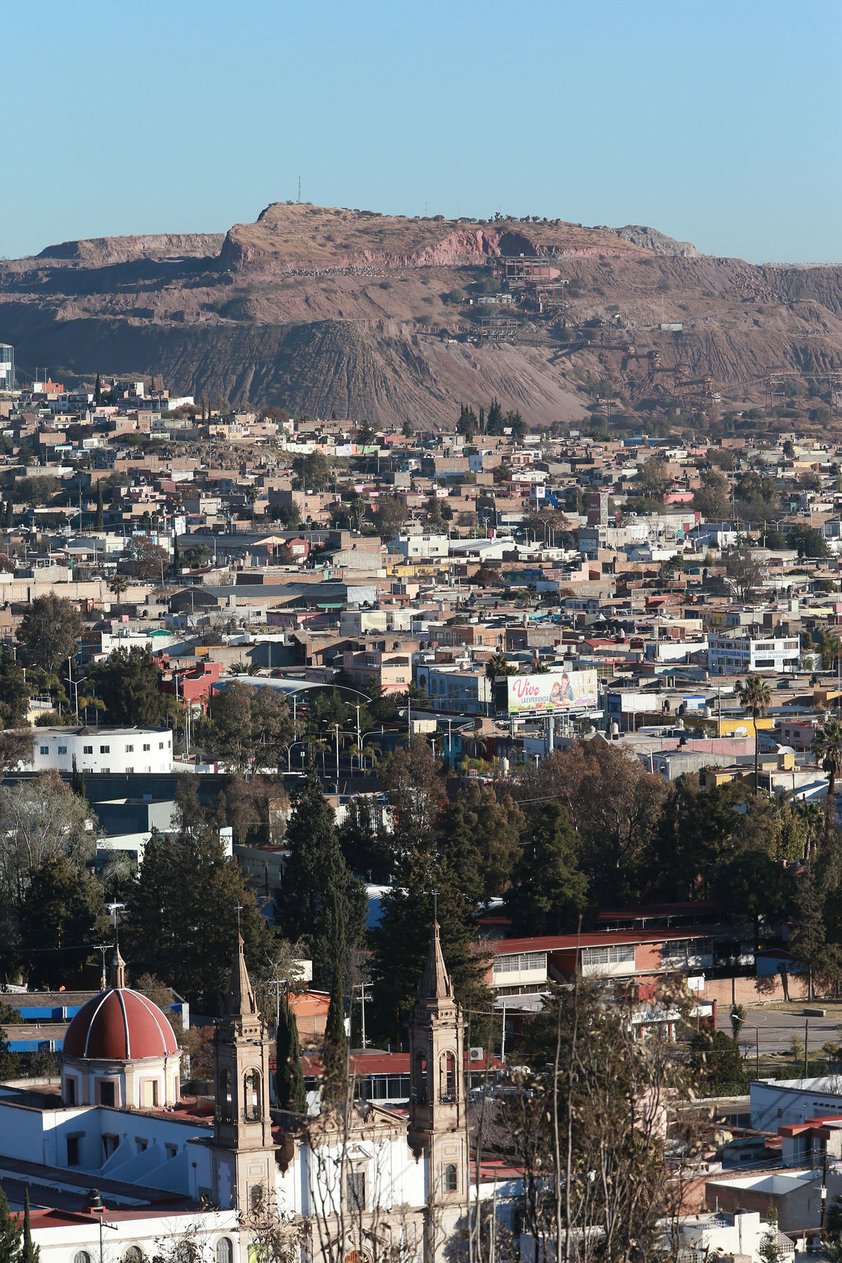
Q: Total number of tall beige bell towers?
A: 2